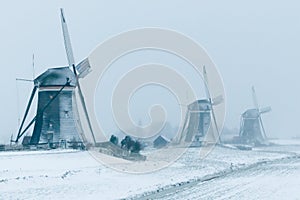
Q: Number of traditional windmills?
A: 3